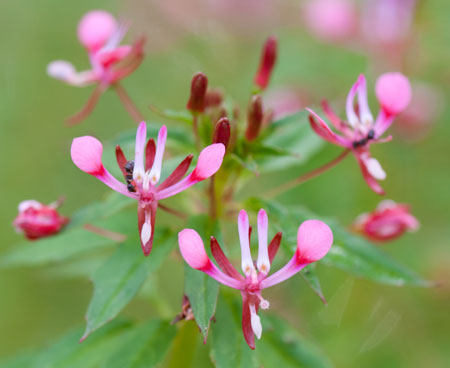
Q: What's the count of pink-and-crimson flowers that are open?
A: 4